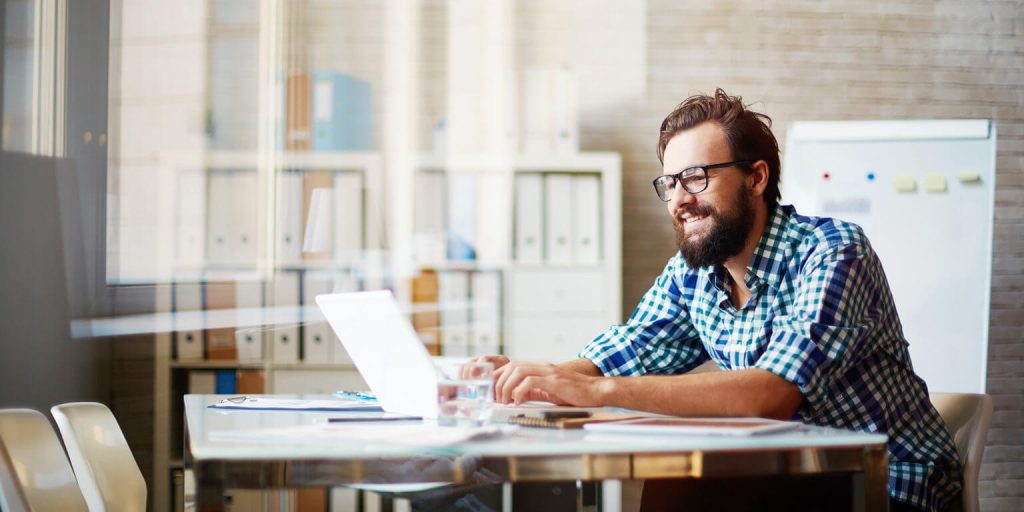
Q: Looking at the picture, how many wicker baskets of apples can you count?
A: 0